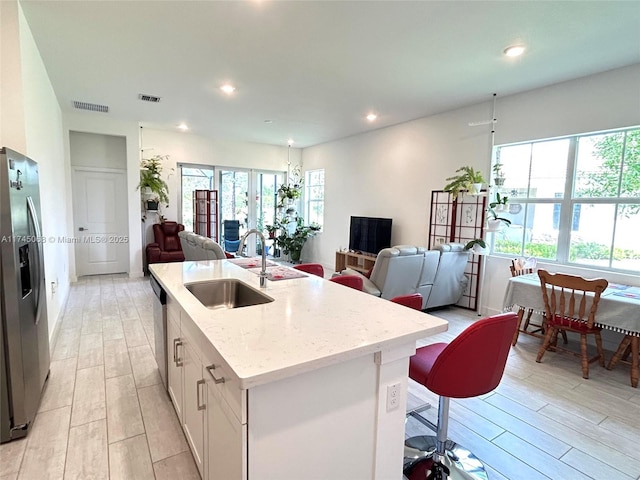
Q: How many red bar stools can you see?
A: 4